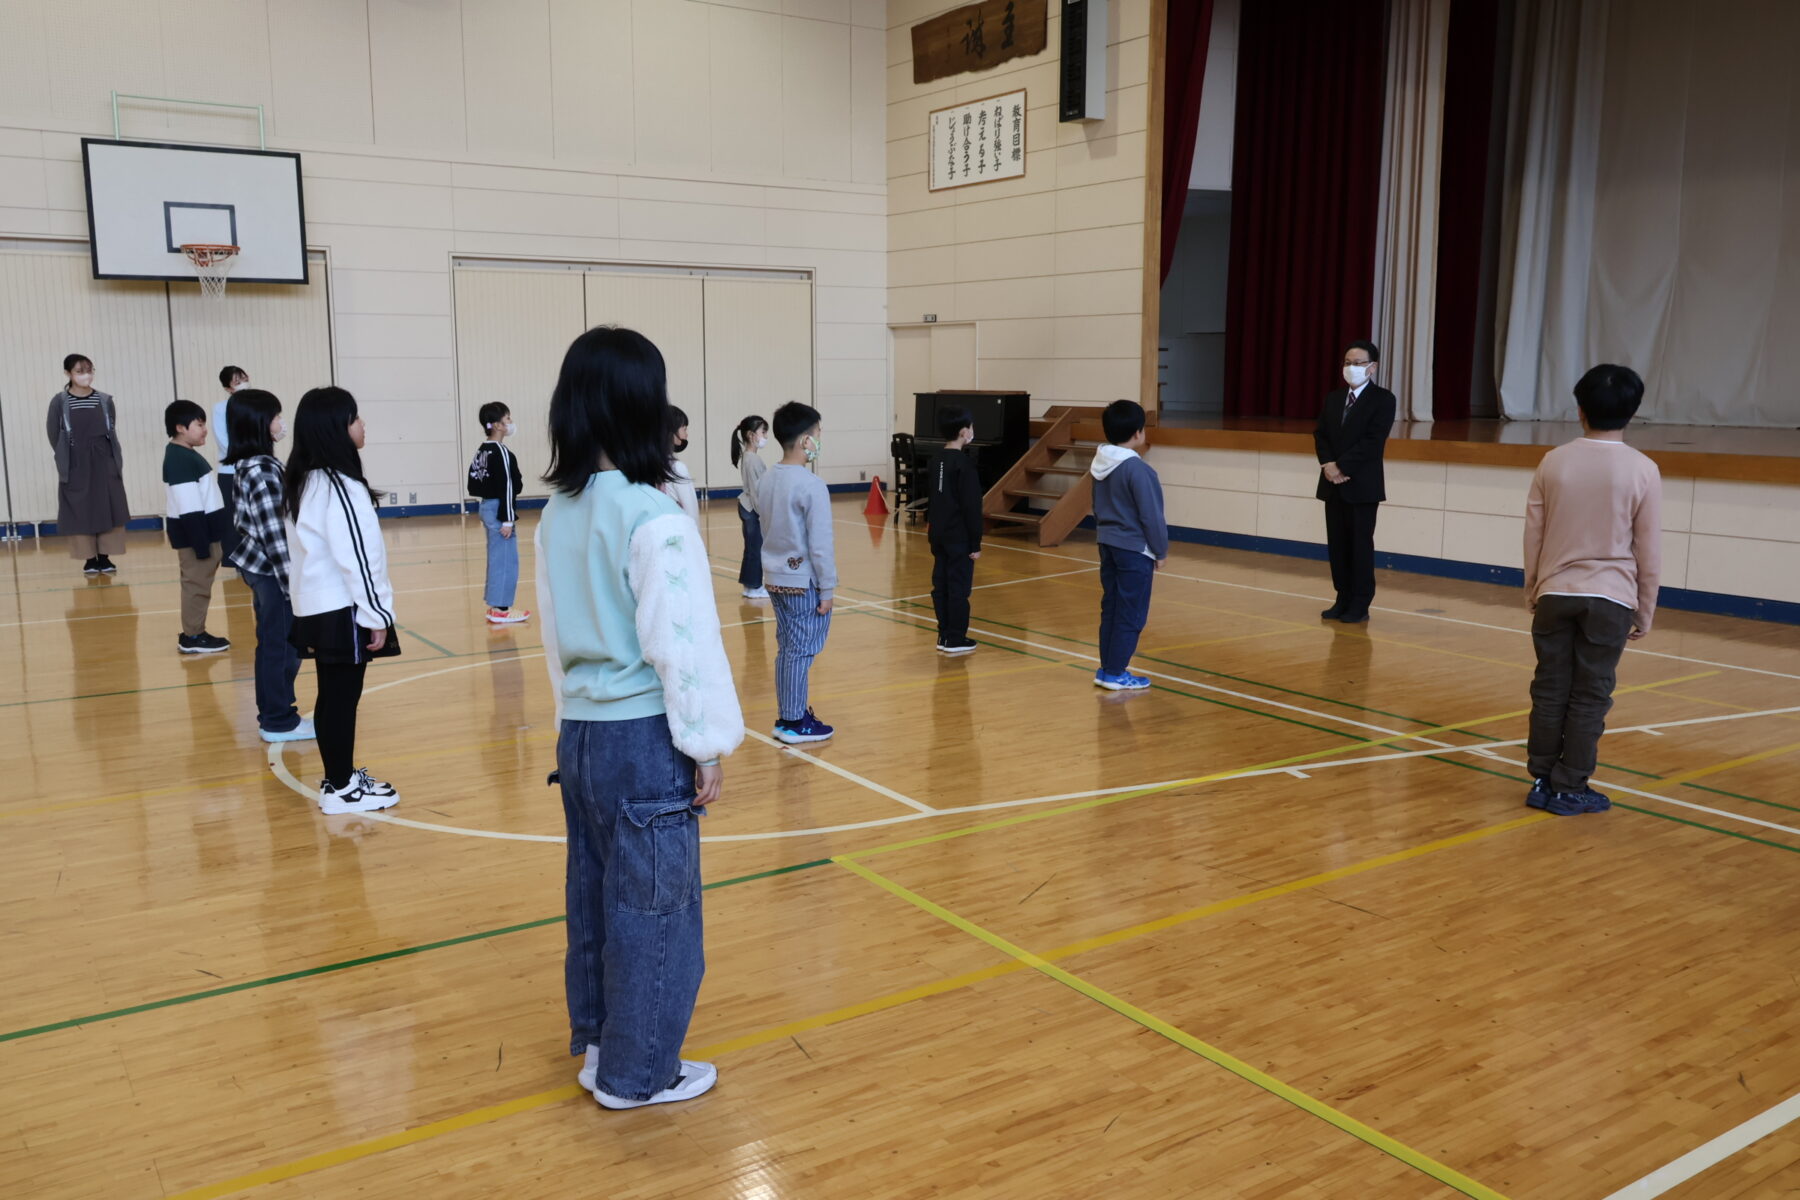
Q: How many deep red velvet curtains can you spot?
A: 3